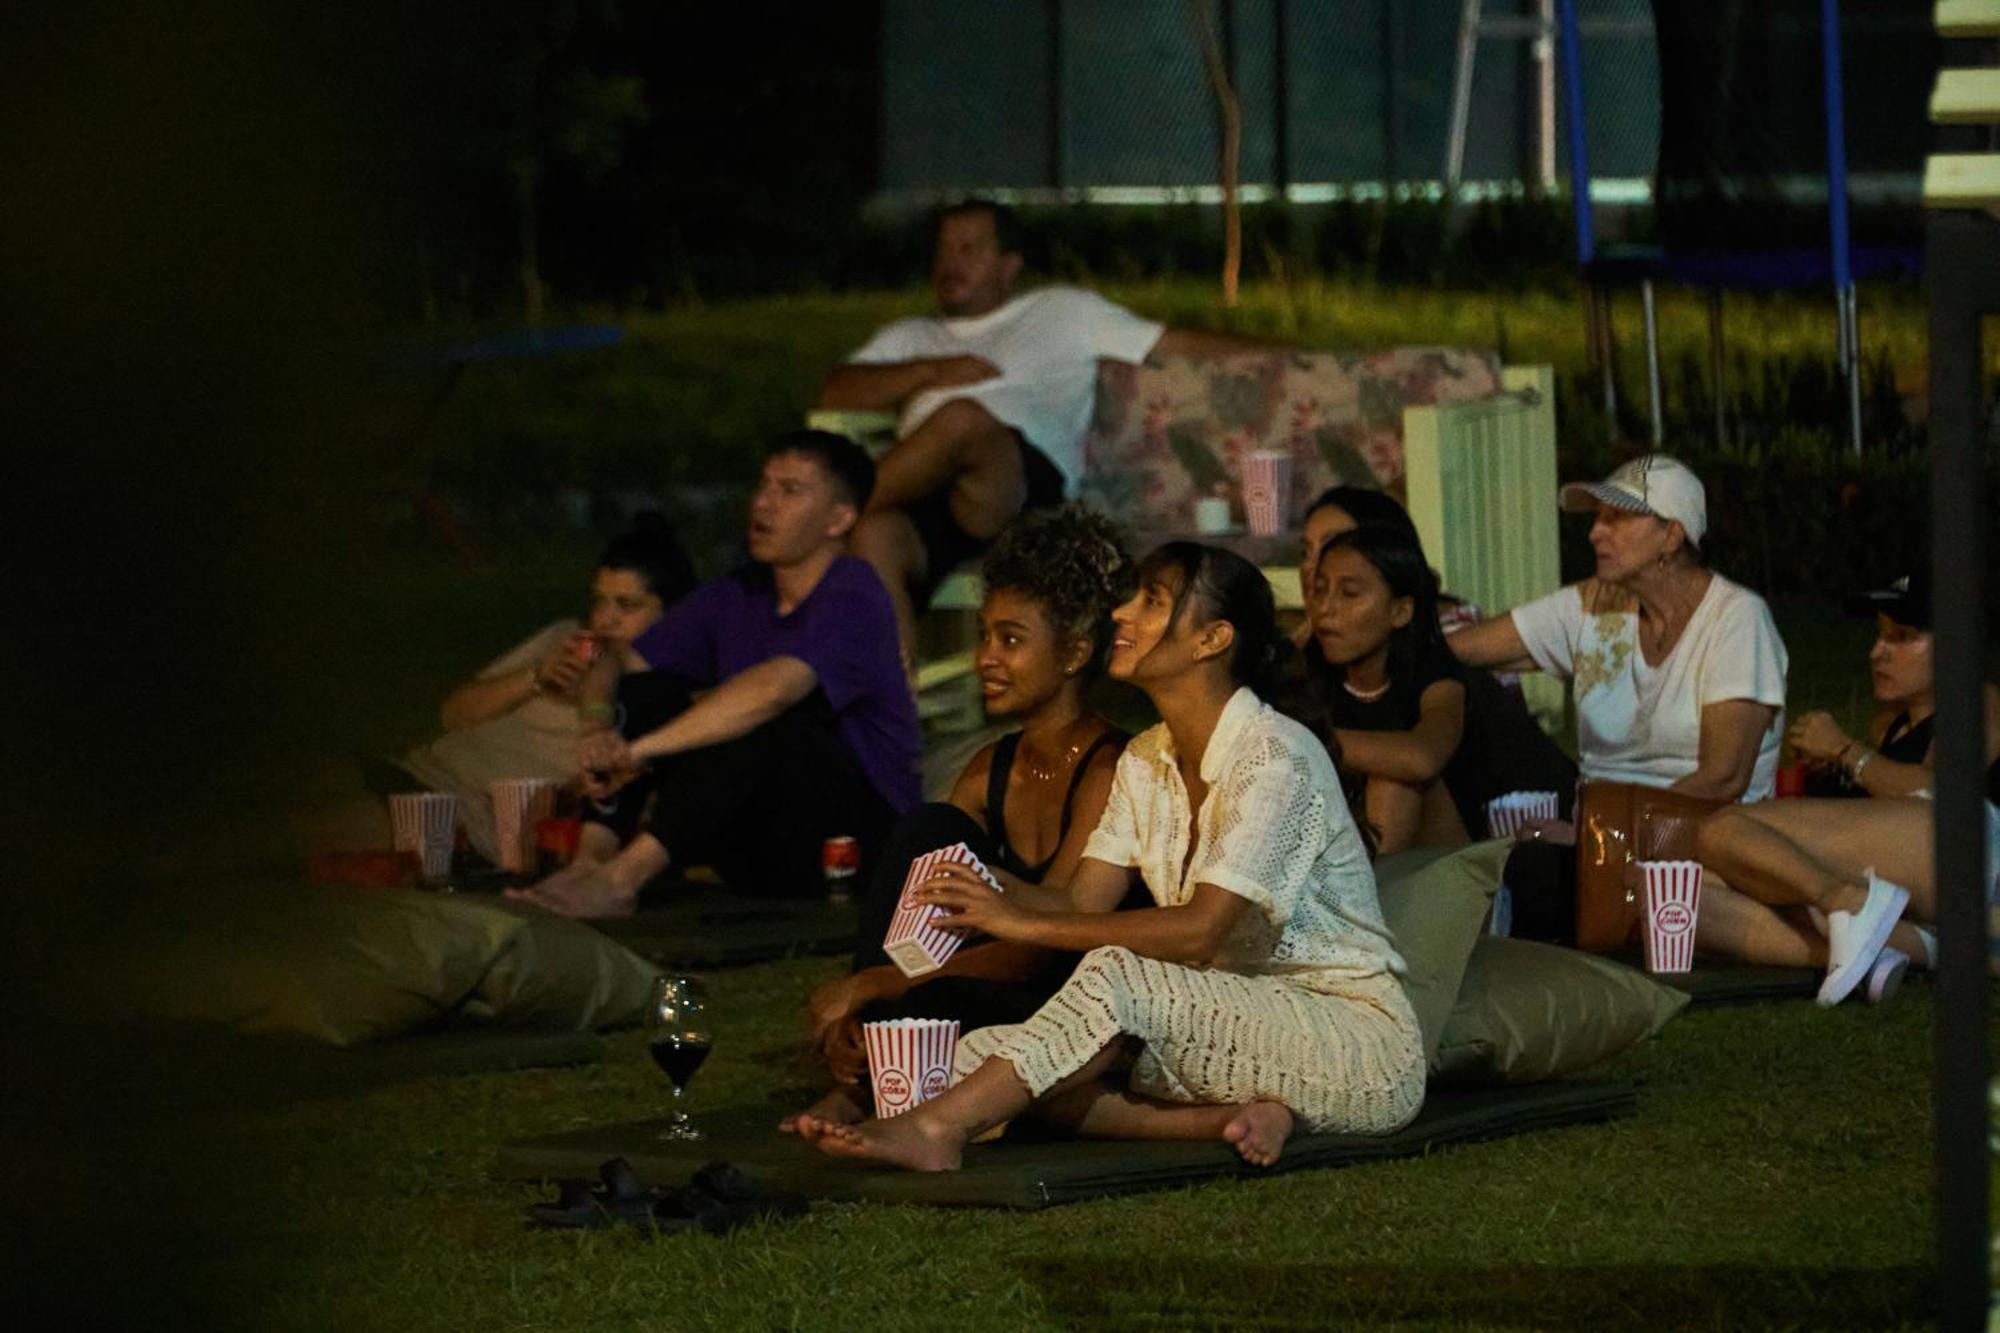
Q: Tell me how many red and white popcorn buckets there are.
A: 7